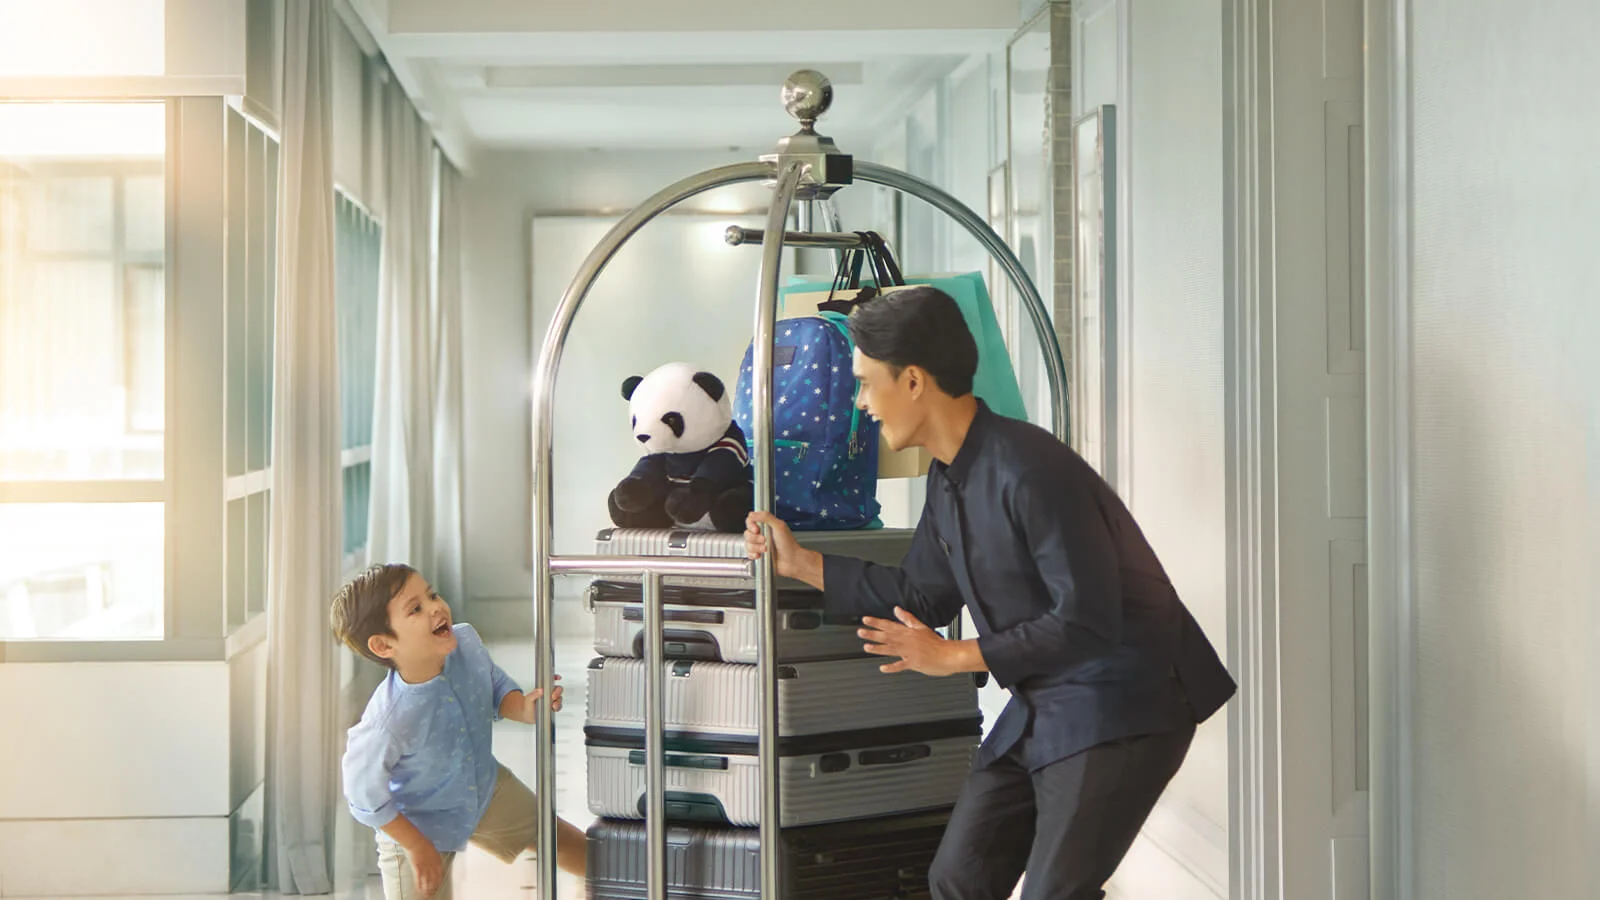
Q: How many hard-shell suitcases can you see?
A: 3